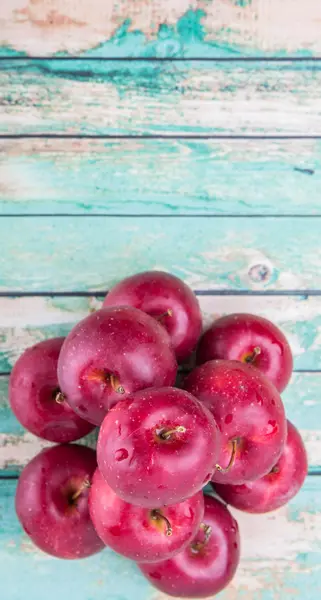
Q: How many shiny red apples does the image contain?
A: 10